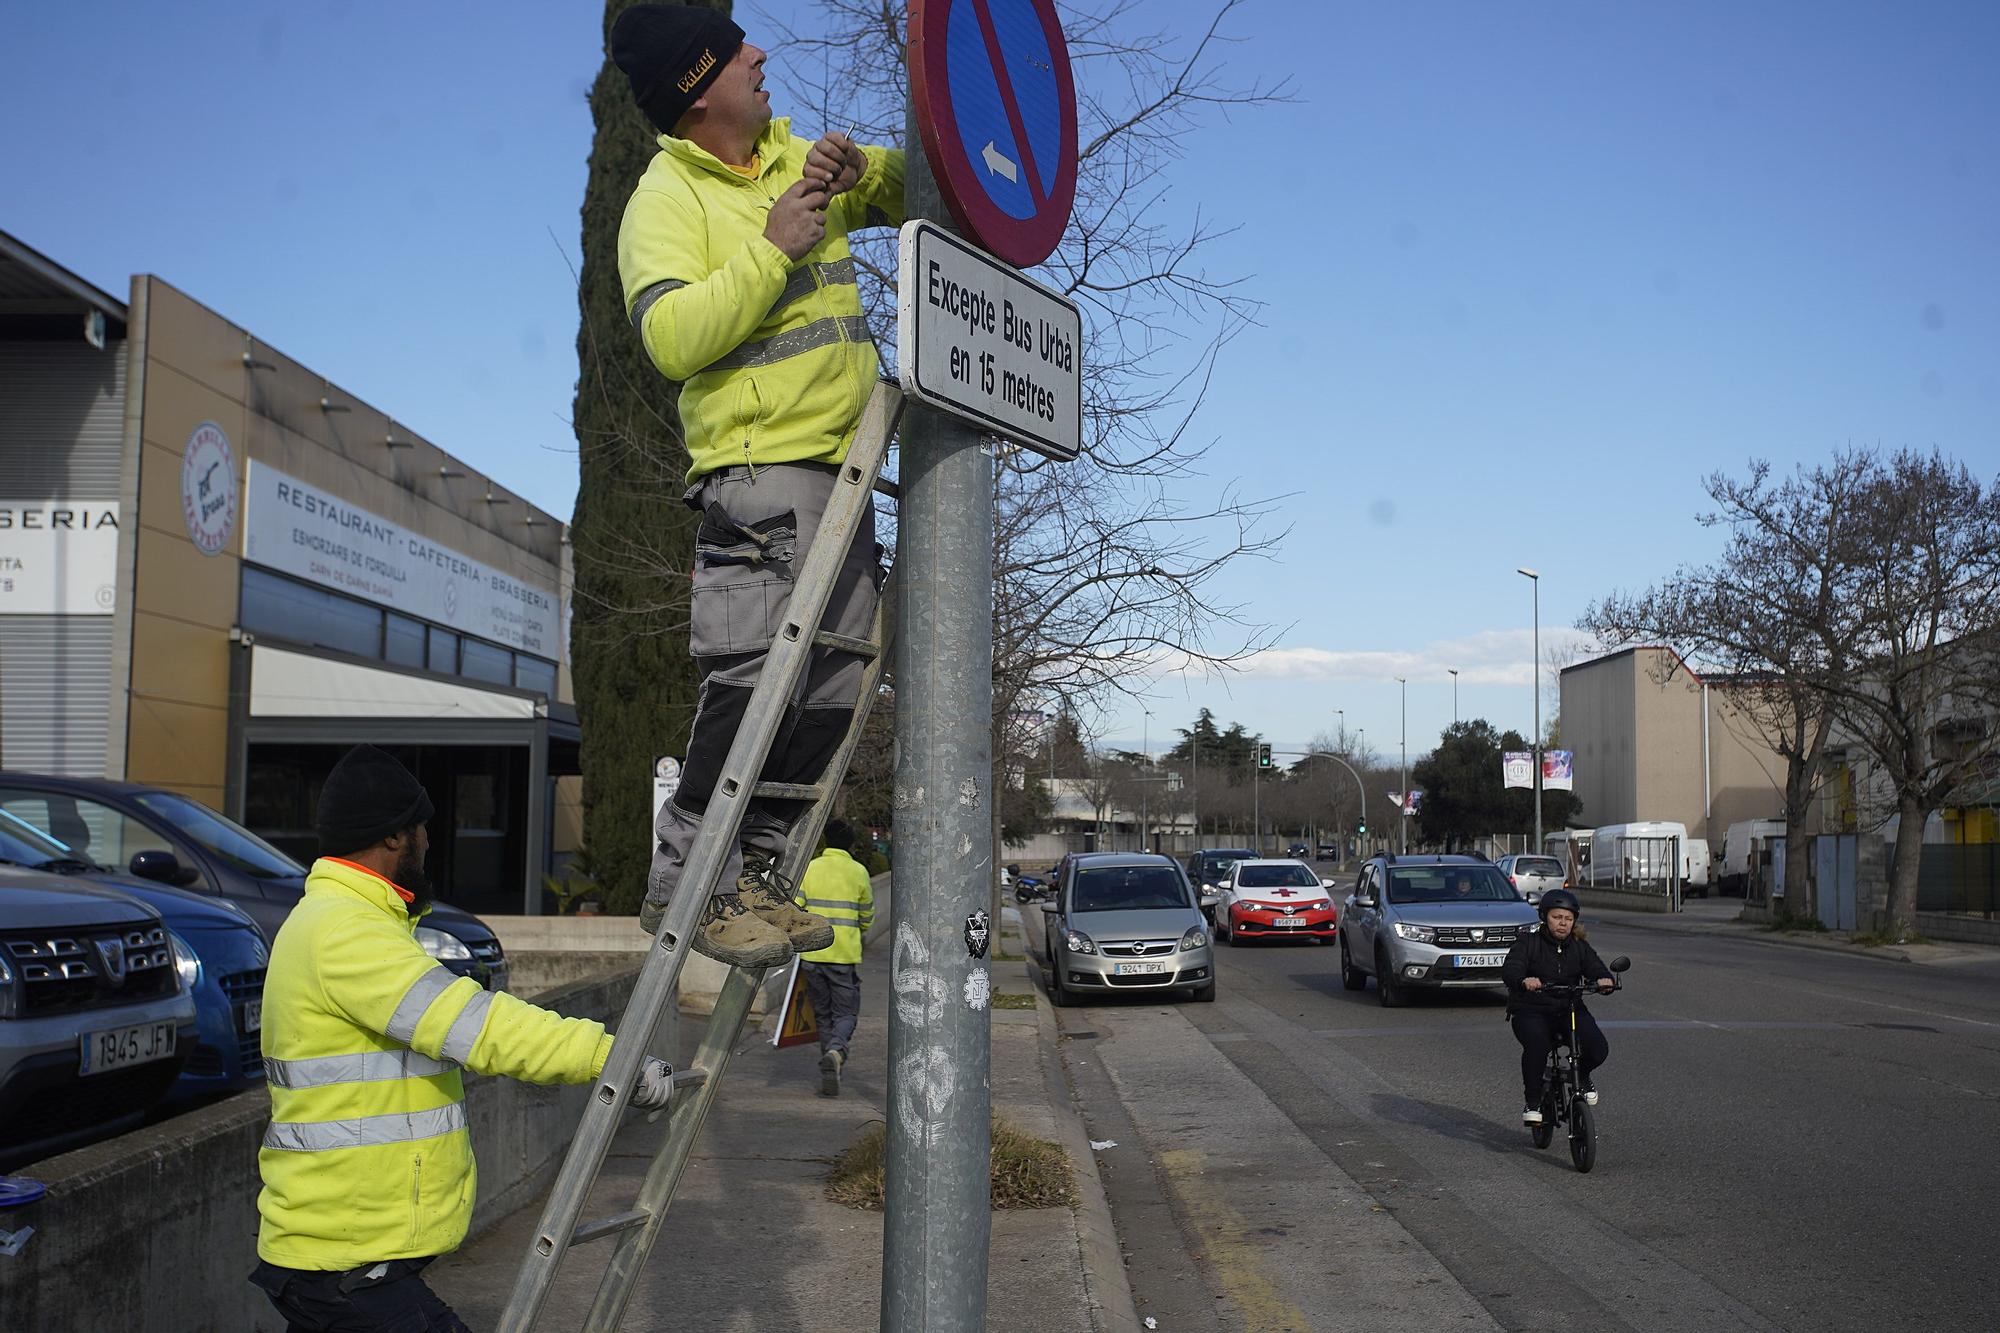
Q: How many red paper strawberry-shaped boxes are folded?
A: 0